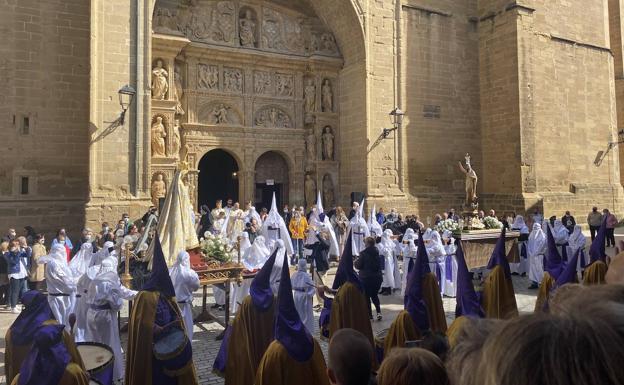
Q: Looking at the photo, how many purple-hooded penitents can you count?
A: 12